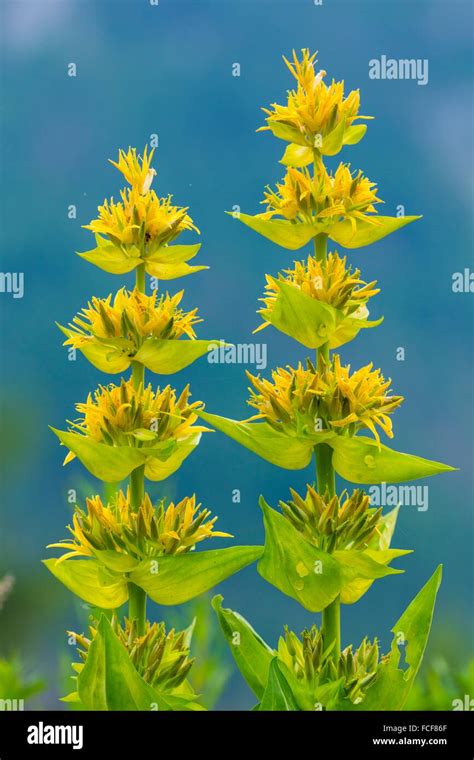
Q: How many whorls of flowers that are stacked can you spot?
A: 11